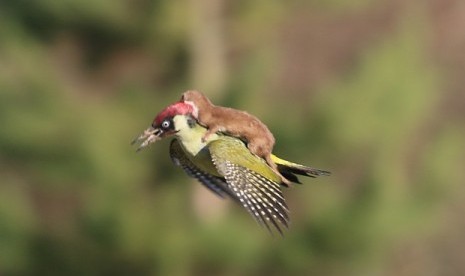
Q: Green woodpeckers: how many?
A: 1